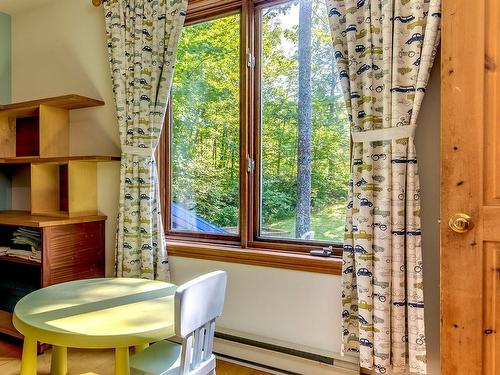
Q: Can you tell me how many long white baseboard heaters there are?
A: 1